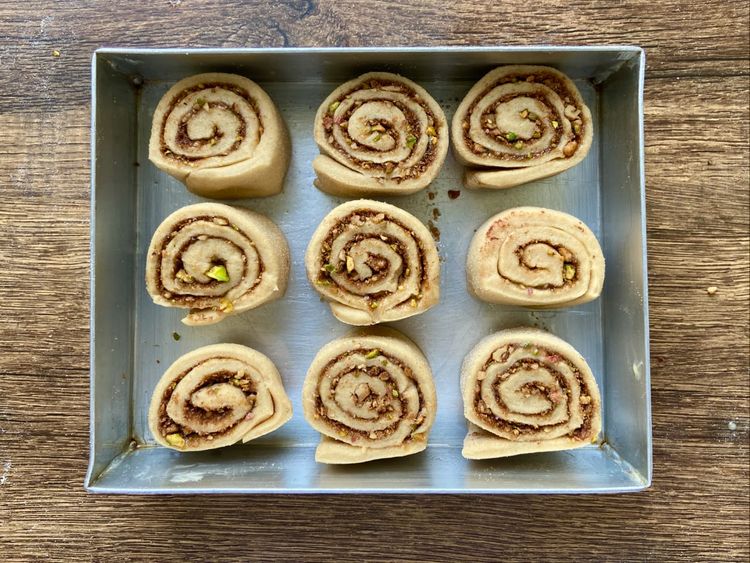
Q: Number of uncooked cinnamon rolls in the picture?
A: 9